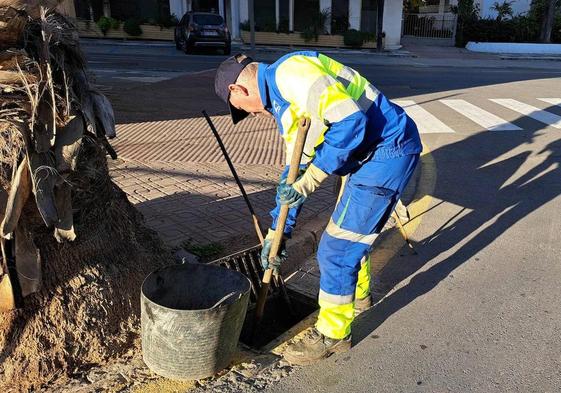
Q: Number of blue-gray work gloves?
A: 2